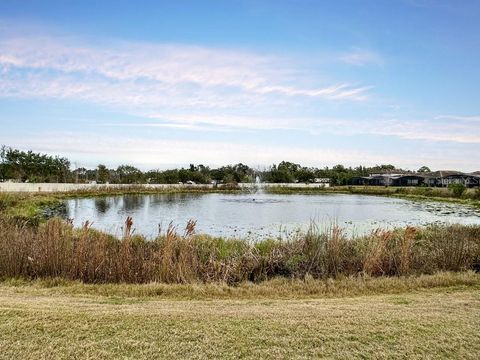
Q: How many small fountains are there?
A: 1